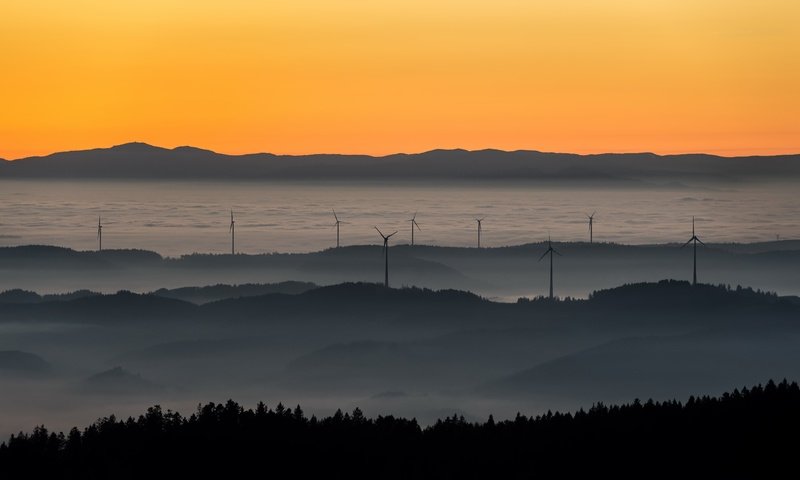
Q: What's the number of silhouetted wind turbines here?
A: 9